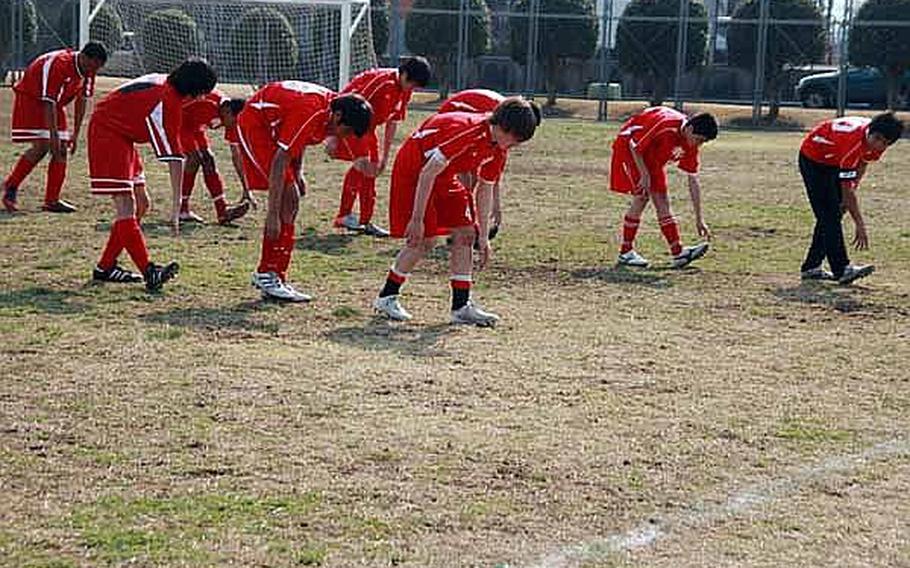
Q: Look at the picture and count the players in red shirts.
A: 9